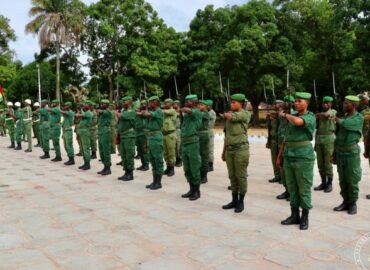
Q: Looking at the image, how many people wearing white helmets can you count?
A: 4